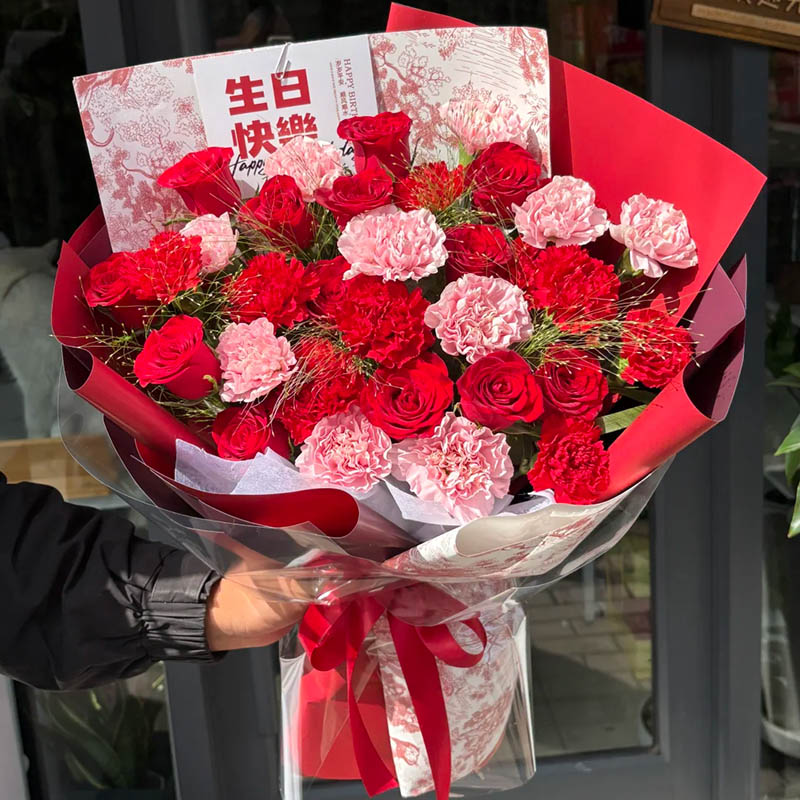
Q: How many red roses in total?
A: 13